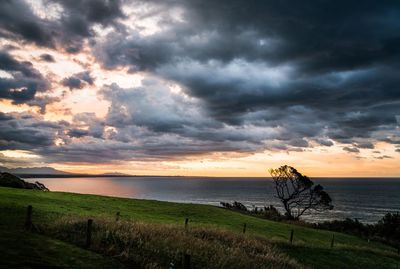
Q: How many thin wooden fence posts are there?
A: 8